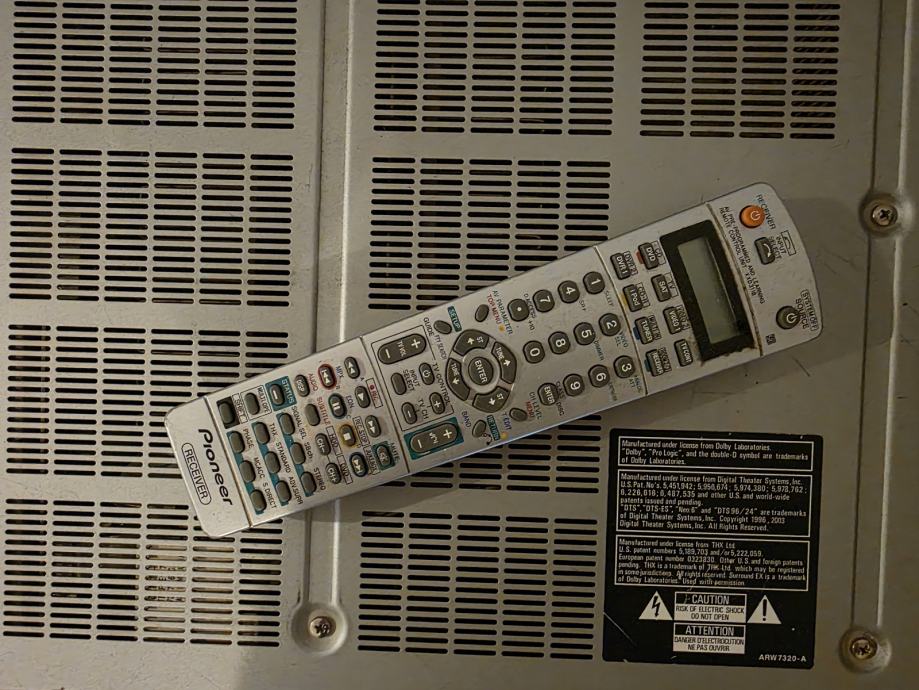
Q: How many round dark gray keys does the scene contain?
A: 14